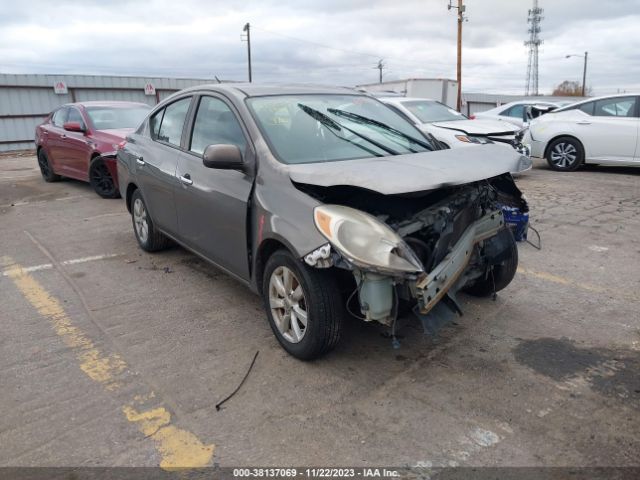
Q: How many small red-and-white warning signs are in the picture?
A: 2